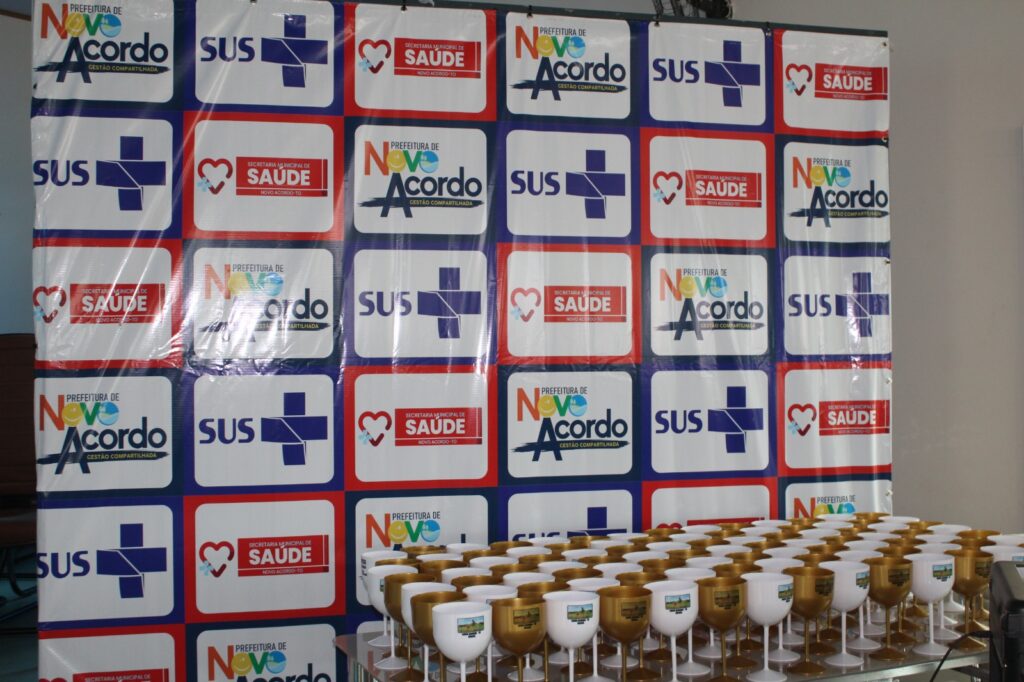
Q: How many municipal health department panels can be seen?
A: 11